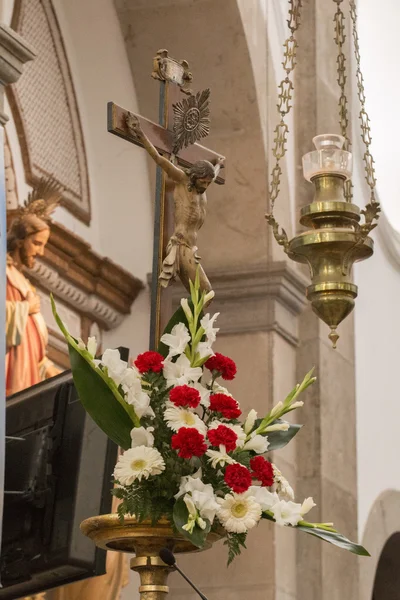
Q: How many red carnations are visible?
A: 8